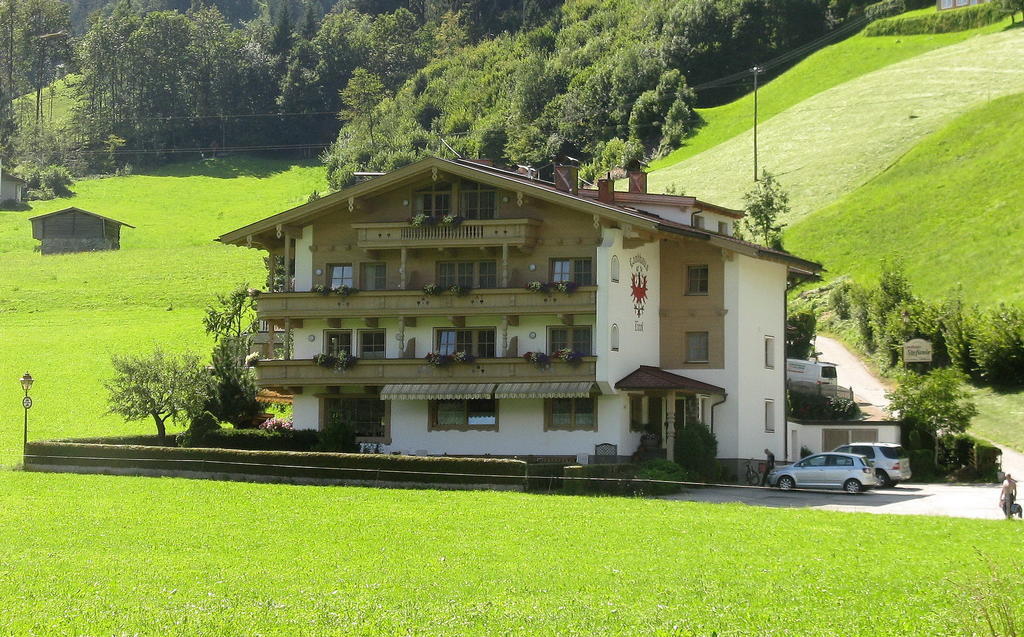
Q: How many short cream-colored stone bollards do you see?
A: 0